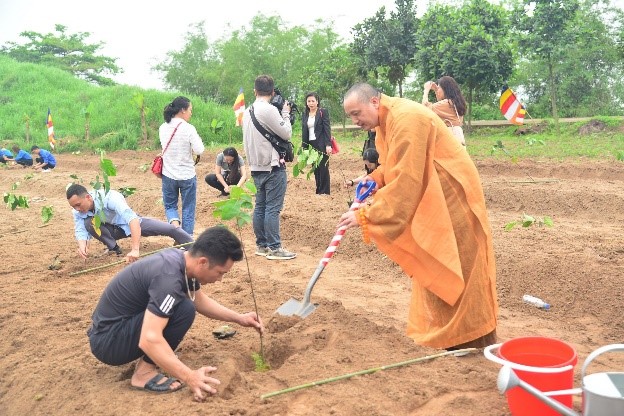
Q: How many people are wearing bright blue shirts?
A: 3